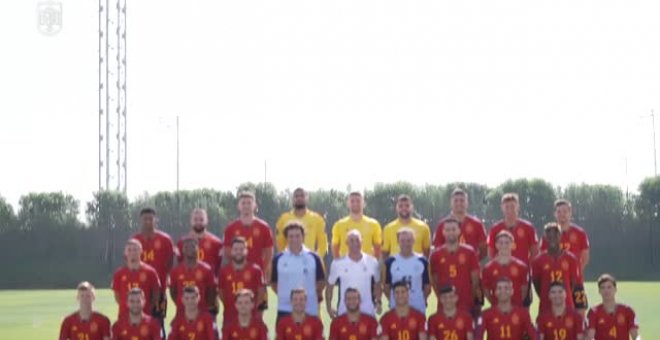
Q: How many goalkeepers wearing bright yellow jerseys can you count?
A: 3